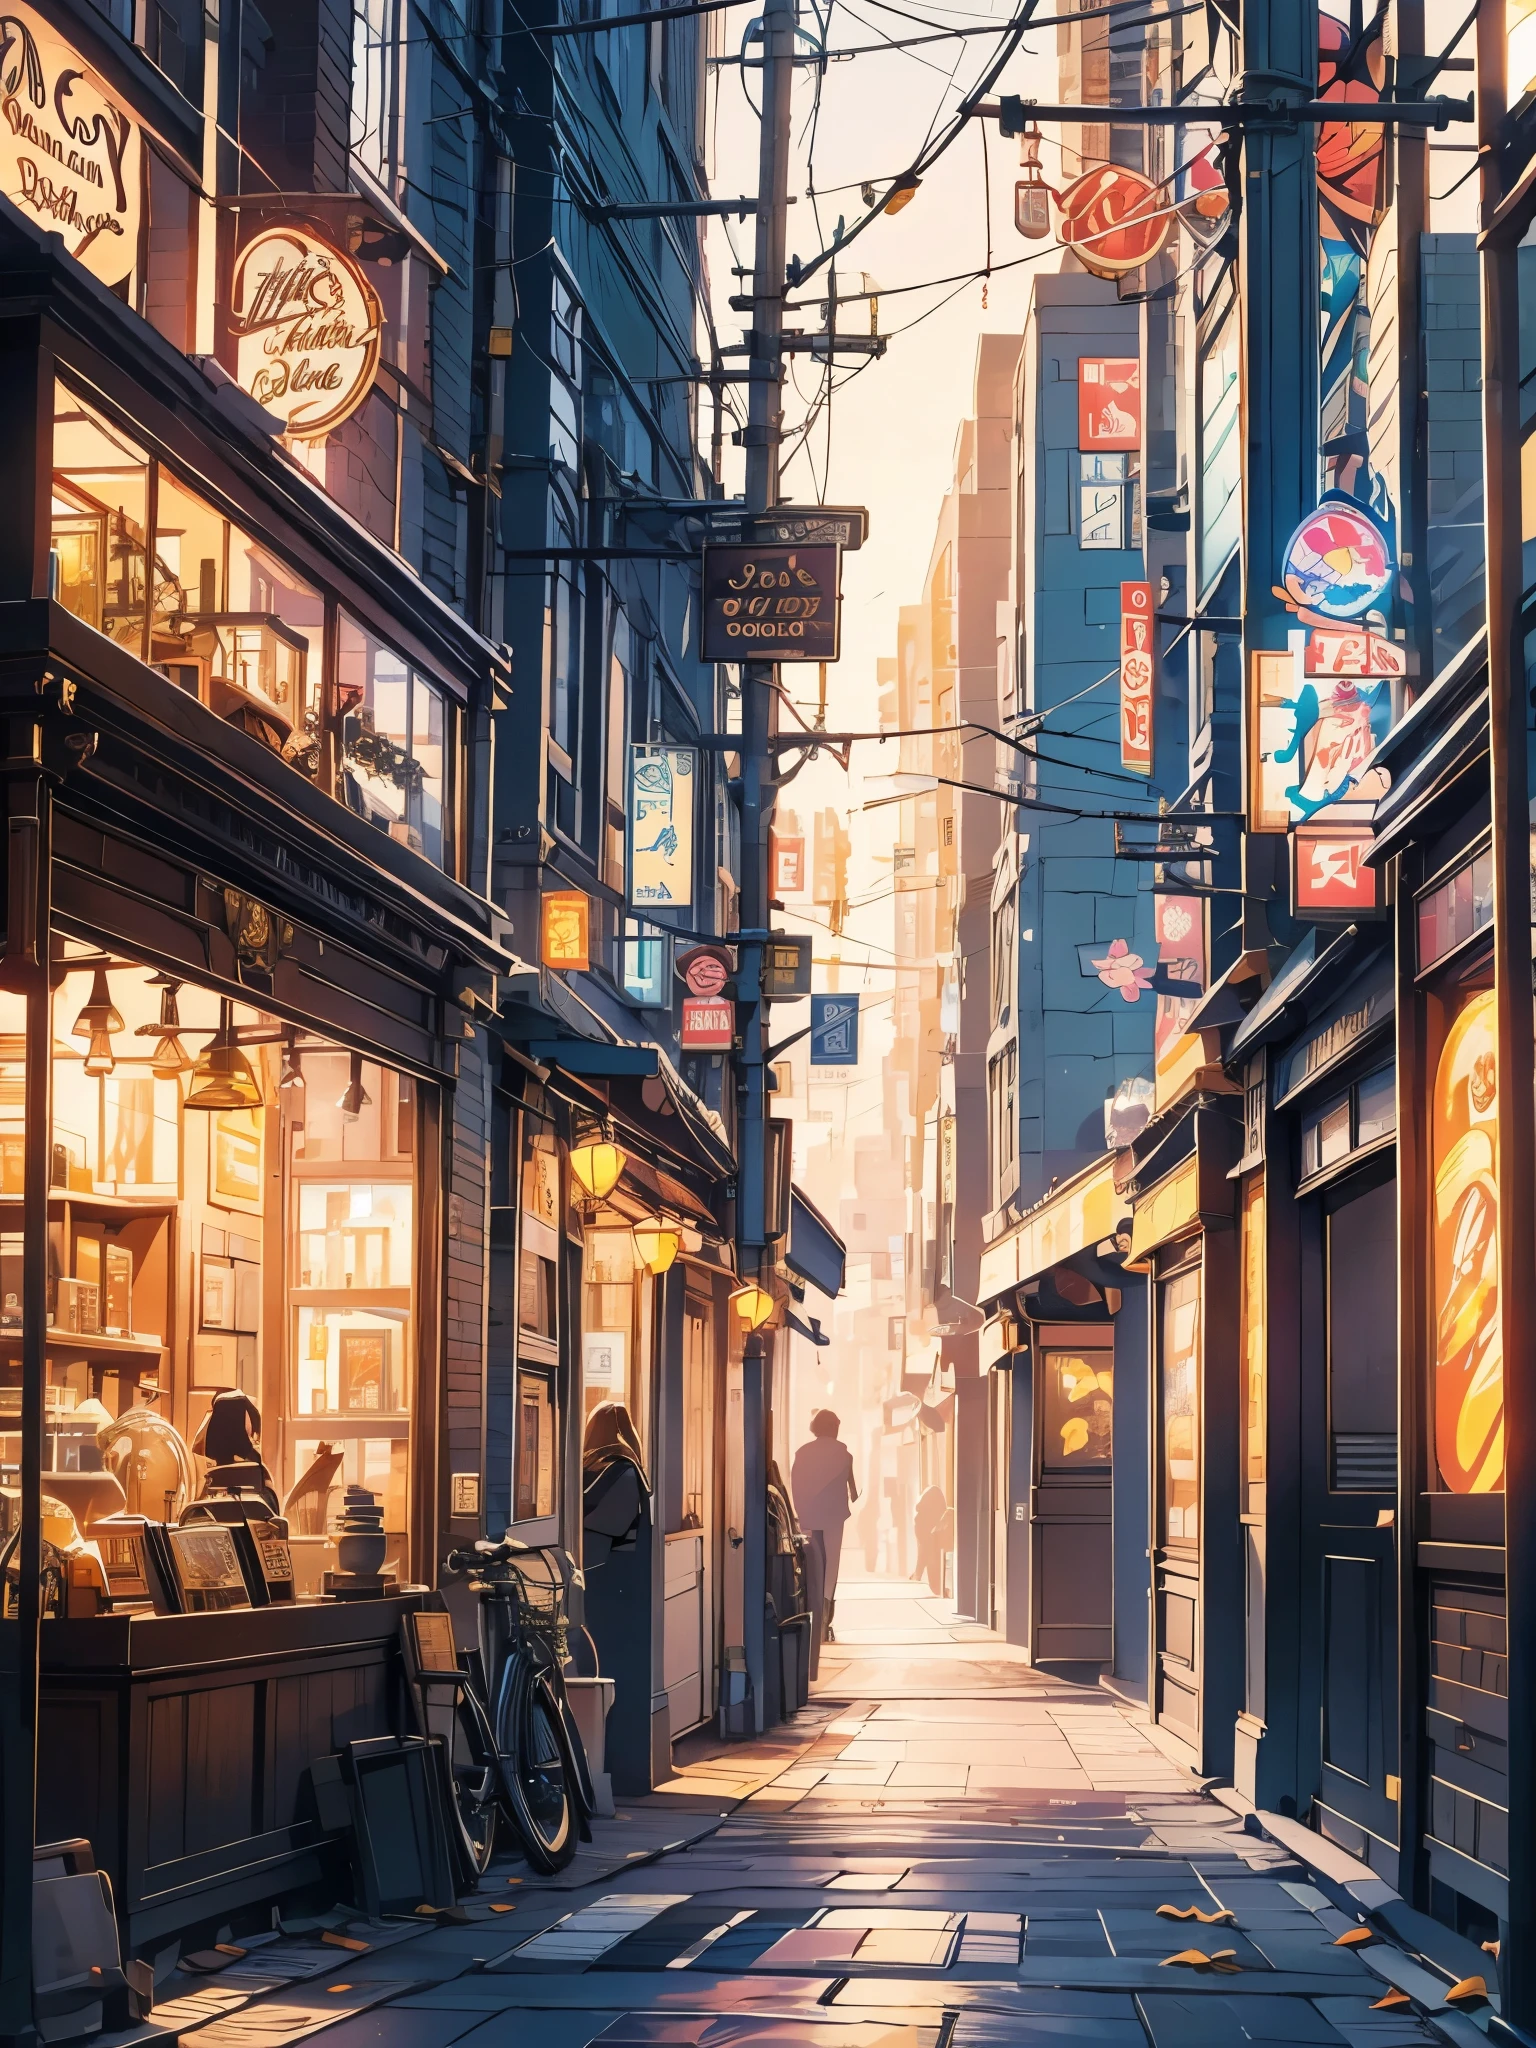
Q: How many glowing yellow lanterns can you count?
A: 3